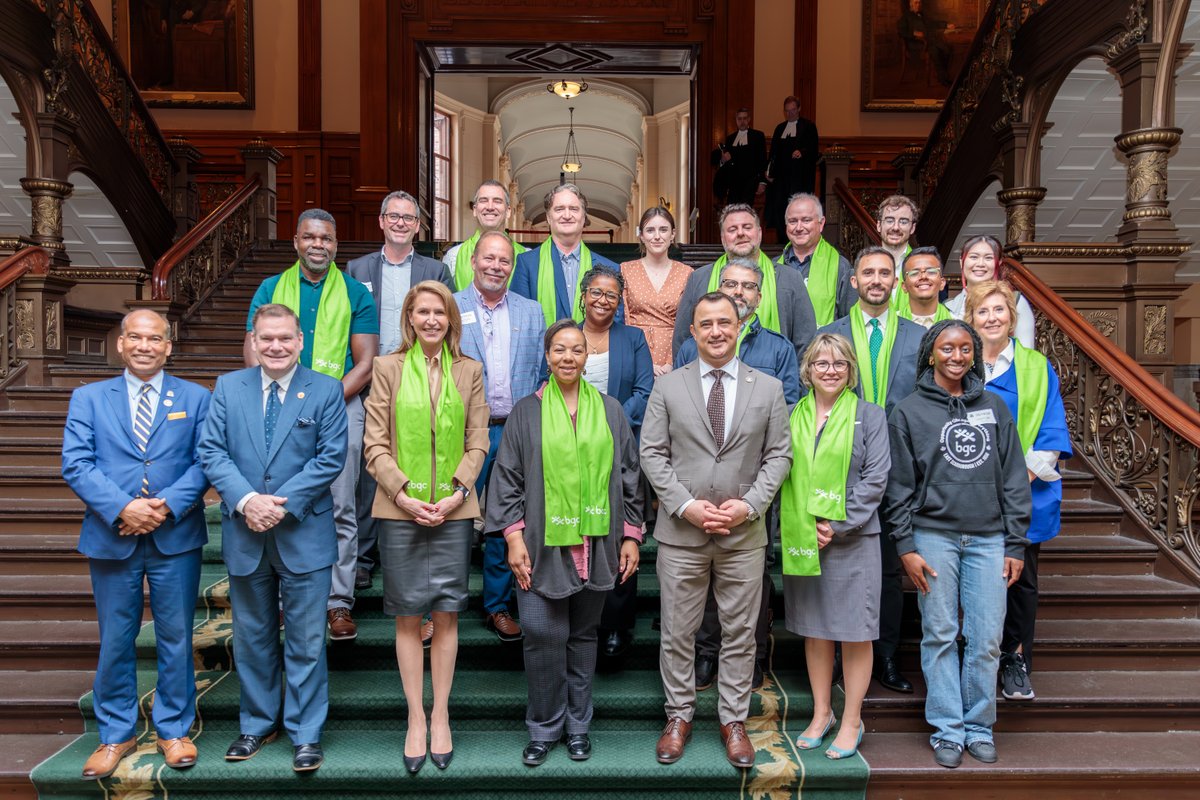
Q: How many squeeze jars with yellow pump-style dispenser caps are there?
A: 0